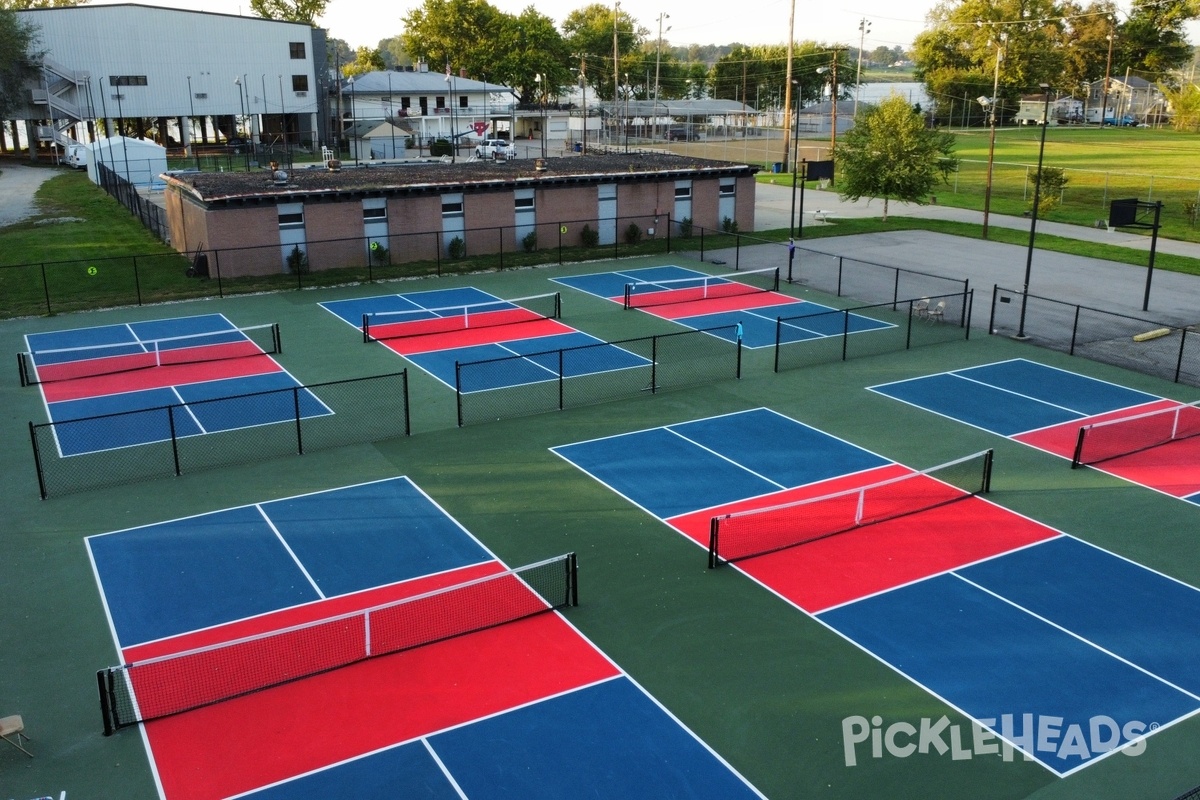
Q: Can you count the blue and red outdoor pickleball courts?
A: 6